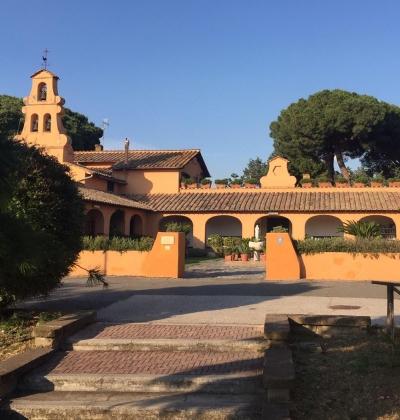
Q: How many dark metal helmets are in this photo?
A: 0